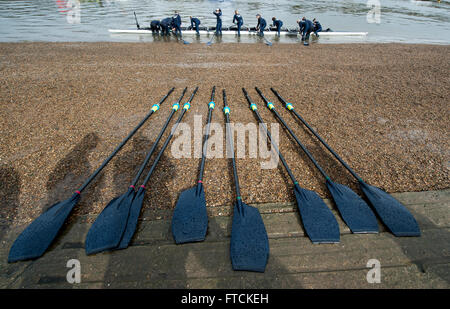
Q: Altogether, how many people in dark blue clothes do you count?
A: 11